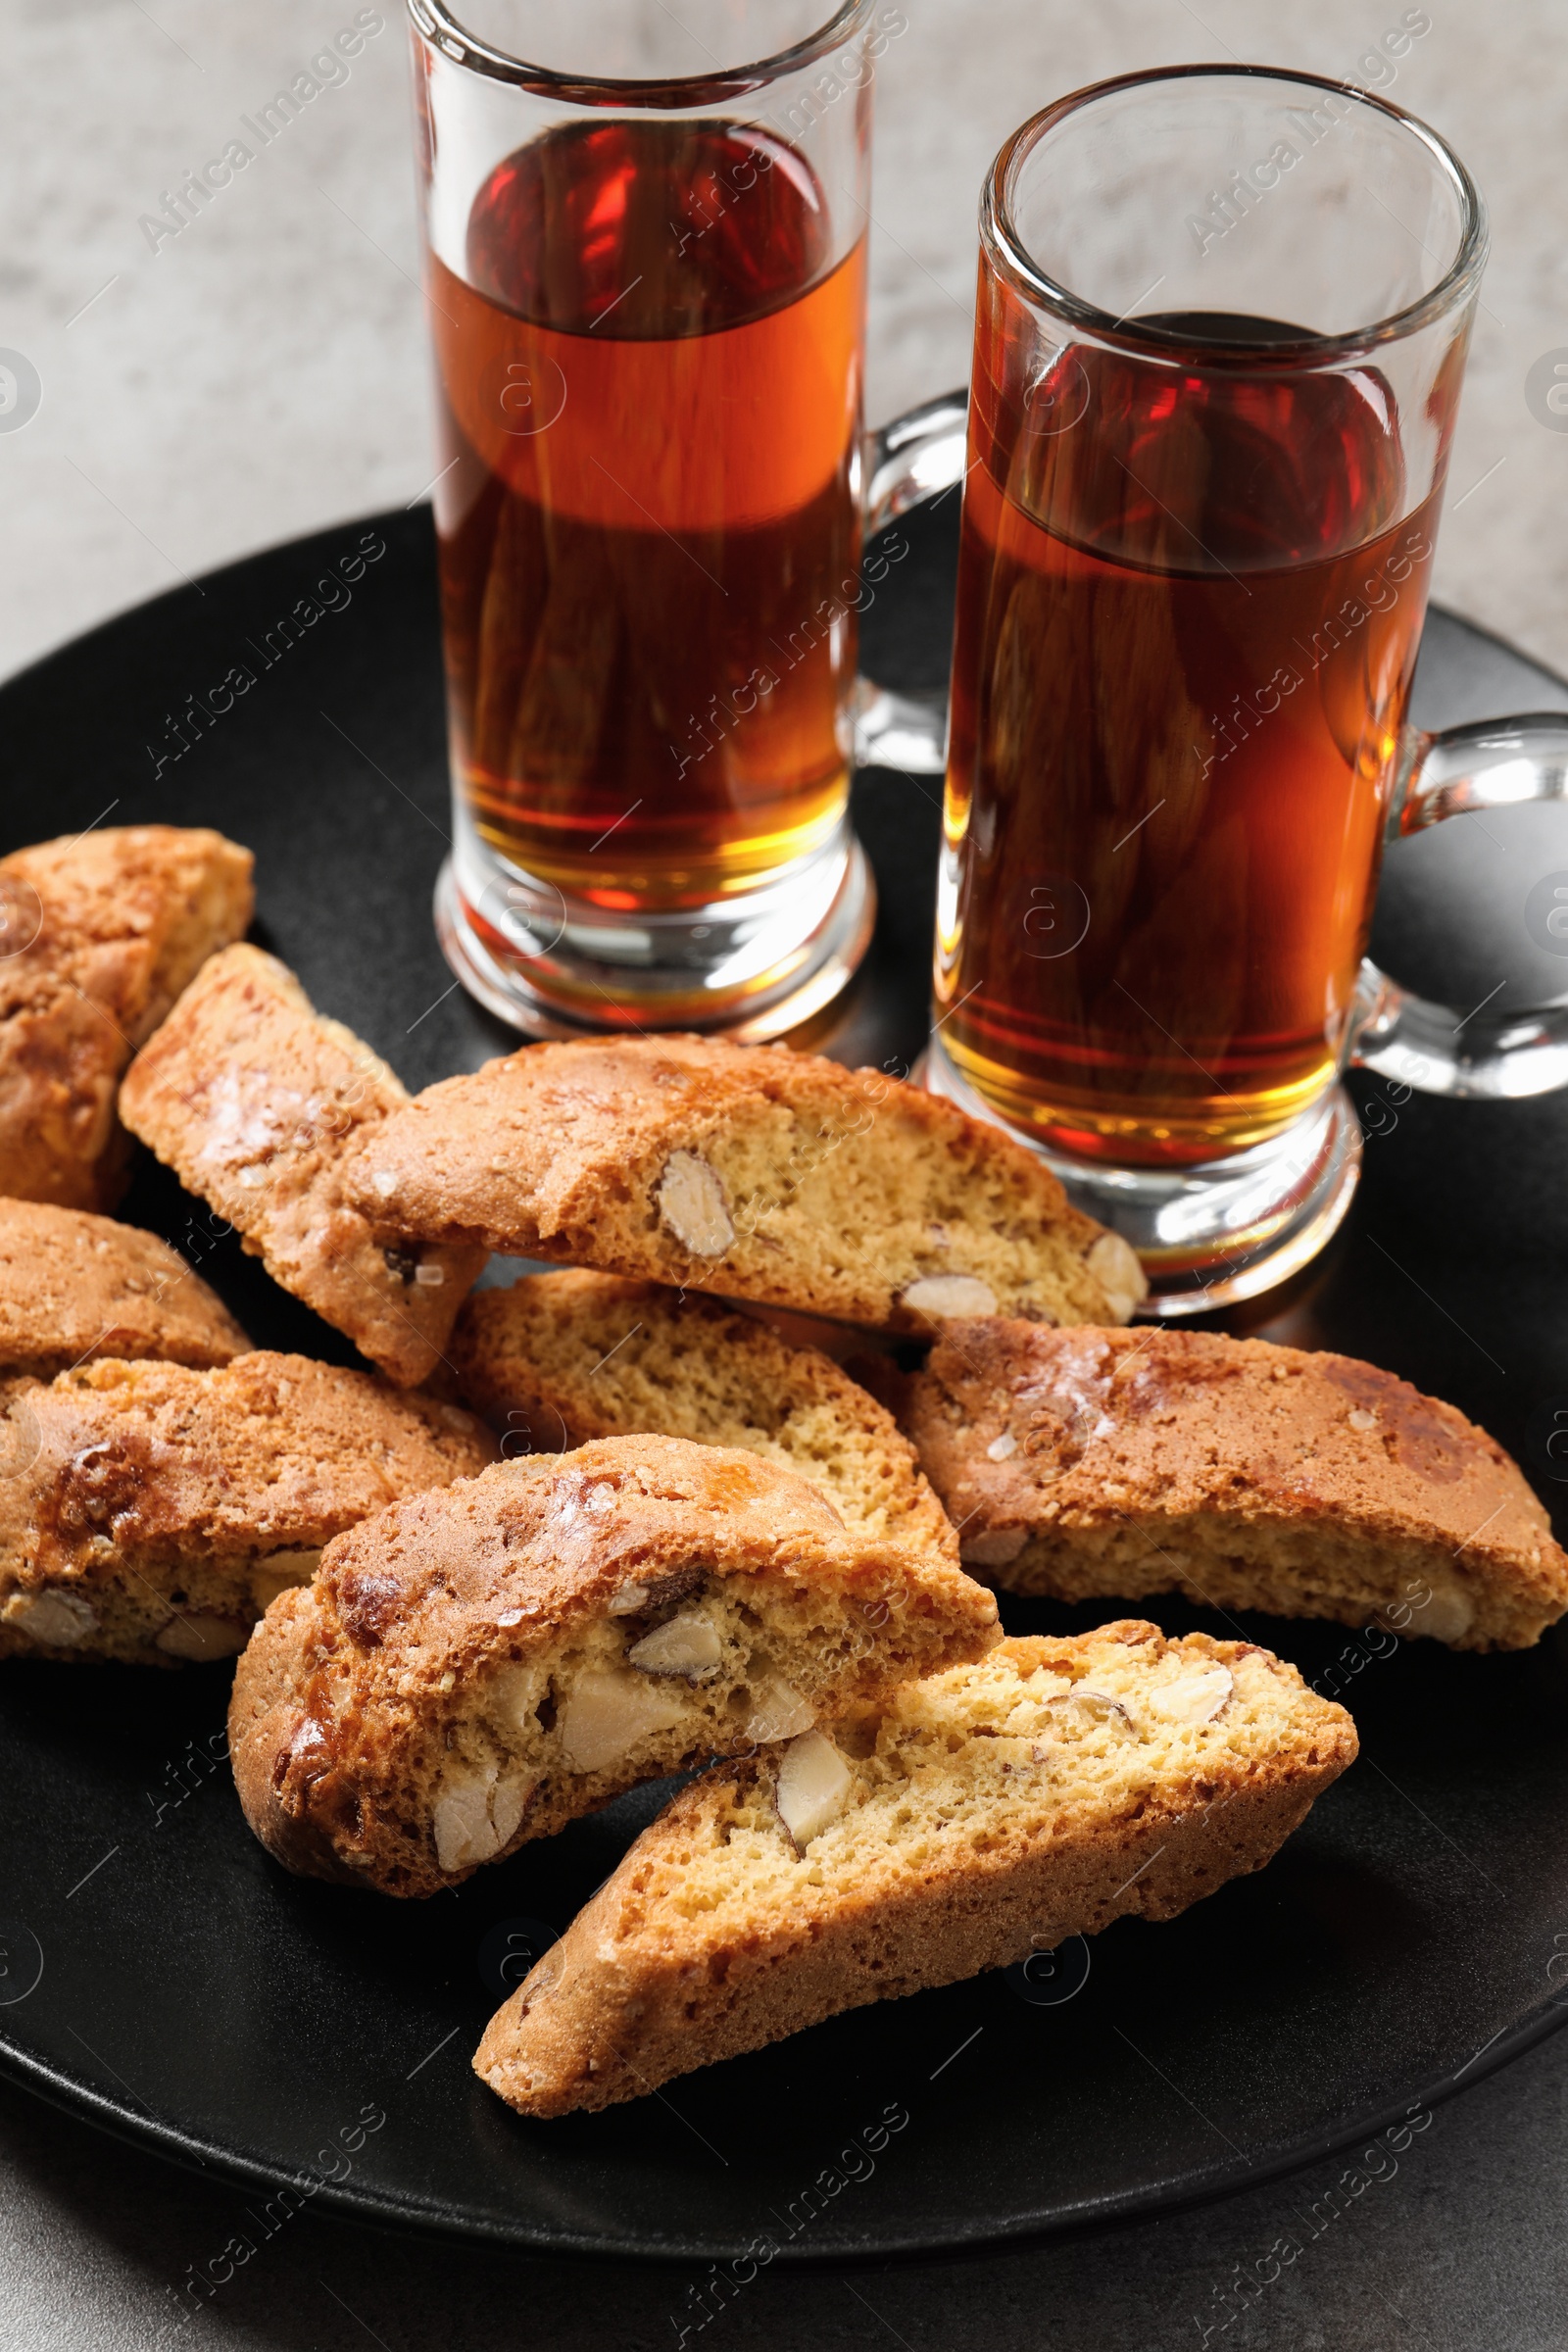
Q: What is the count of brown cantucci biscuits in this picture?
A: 9